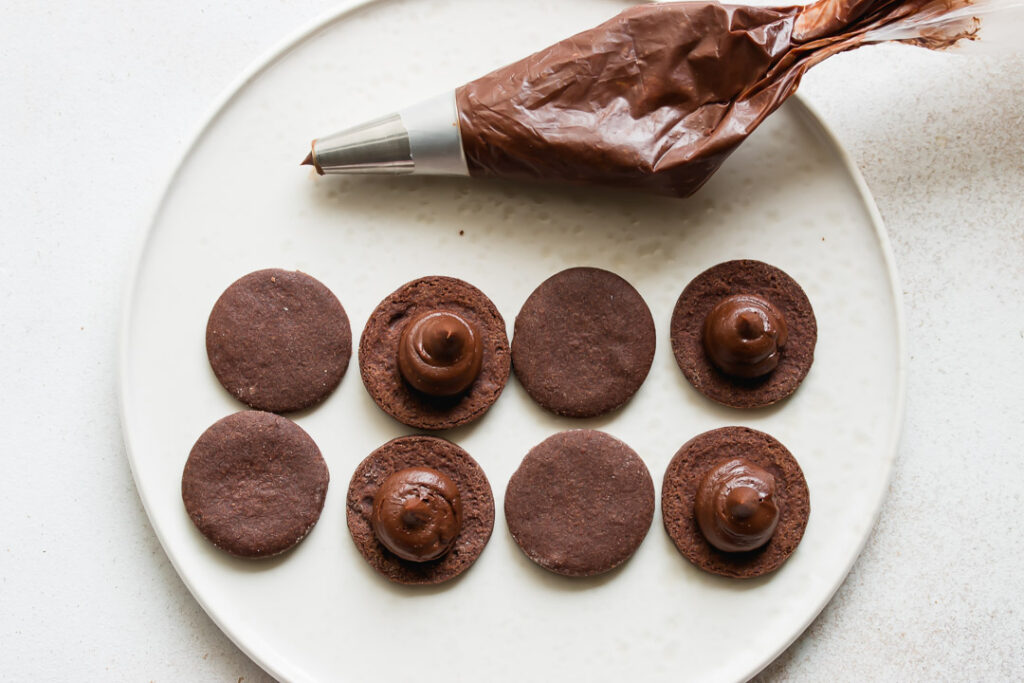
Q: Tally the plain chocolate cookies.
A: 4